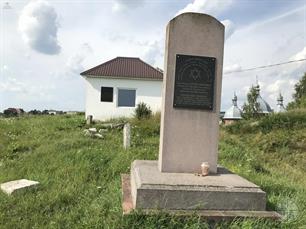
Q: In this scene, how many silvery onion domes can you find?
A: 3